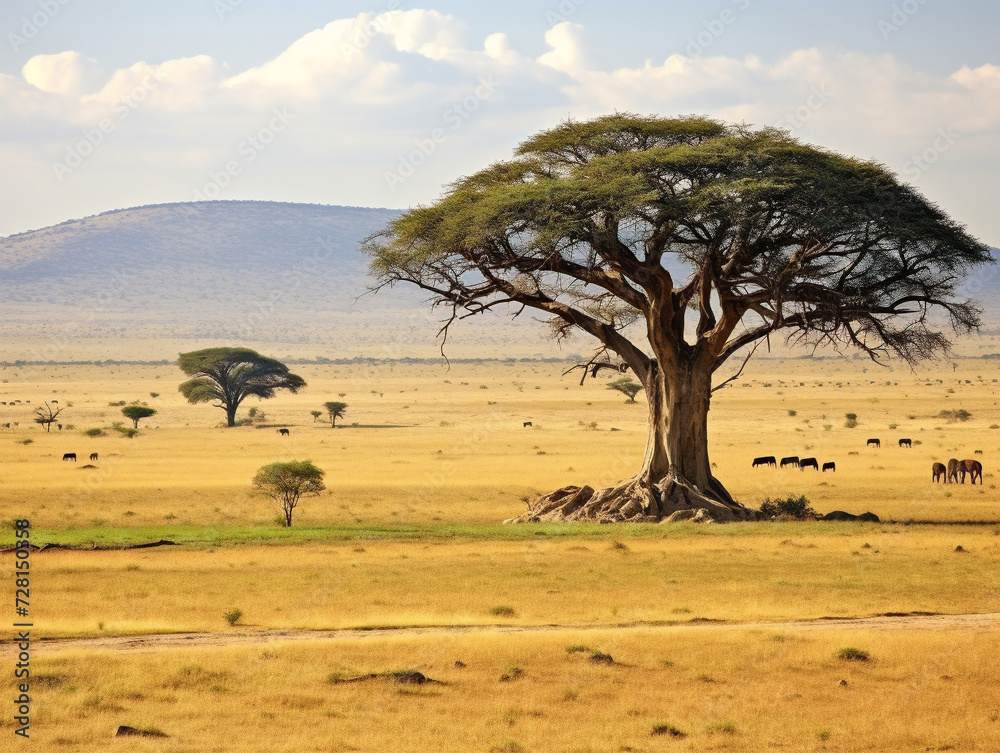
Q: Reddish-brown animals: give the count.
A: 3